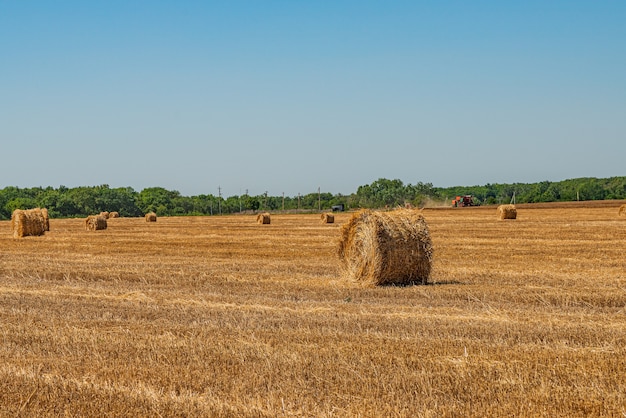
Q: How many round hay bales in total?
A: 11